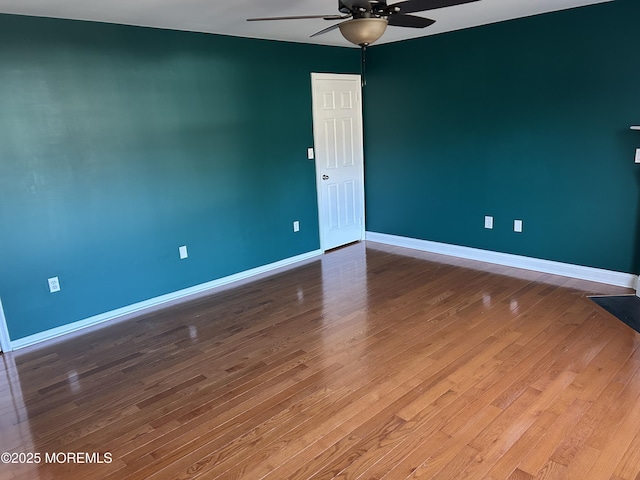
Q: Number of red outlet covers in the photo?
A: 0